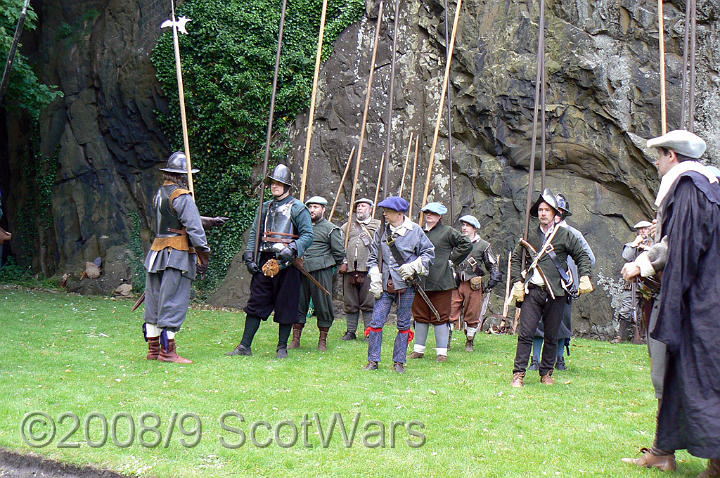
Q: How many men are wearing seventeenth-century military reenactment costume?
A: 11